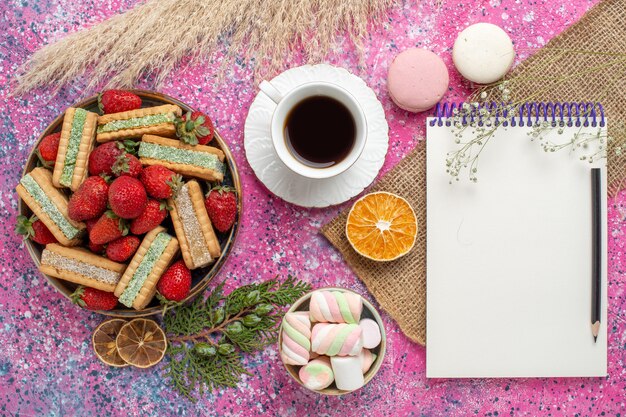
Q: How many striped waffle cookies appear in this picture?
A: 7